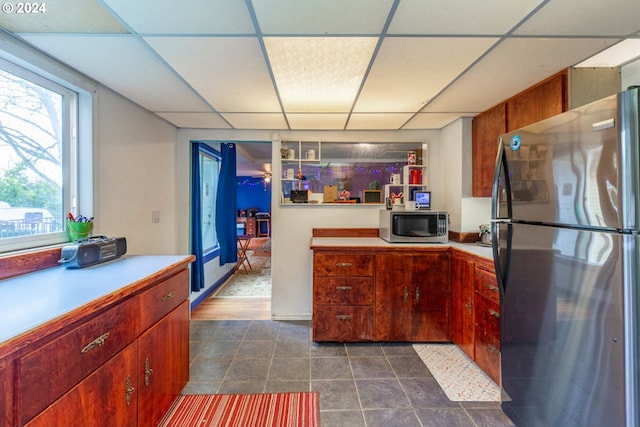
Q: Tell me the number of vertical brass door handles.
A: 5